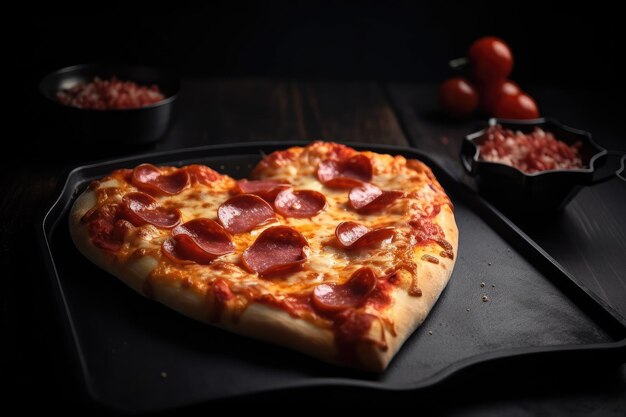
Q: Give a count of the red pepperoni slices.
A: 12